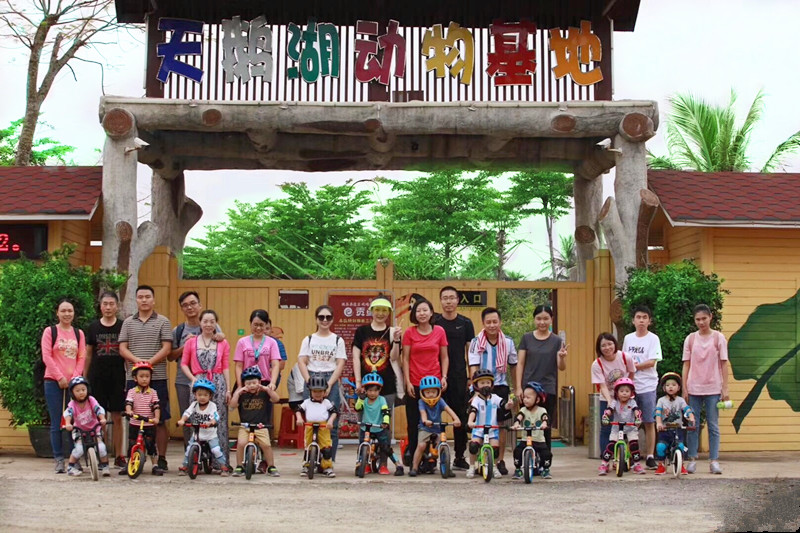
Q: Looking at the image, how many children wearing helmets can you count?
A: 11